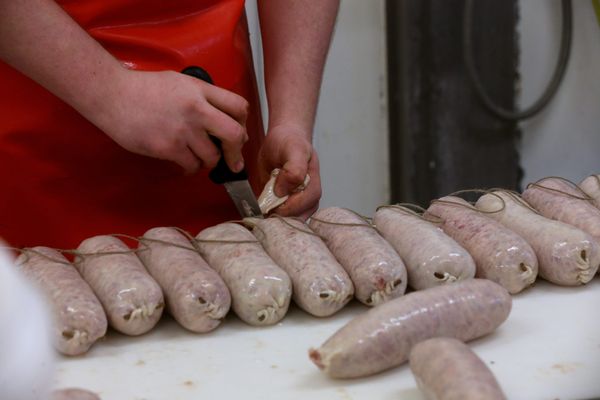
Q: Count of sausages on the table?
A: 13